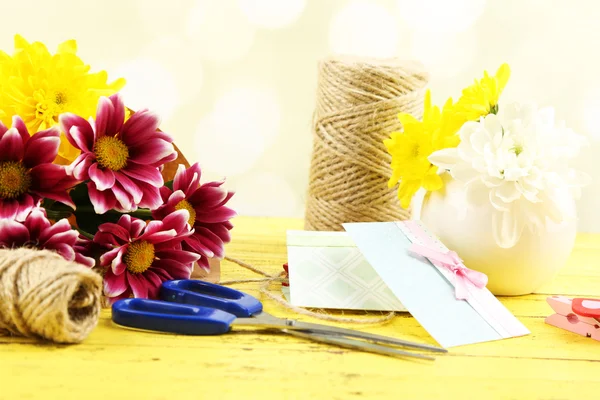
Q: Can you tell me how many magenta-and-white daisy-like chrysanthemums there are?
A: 5